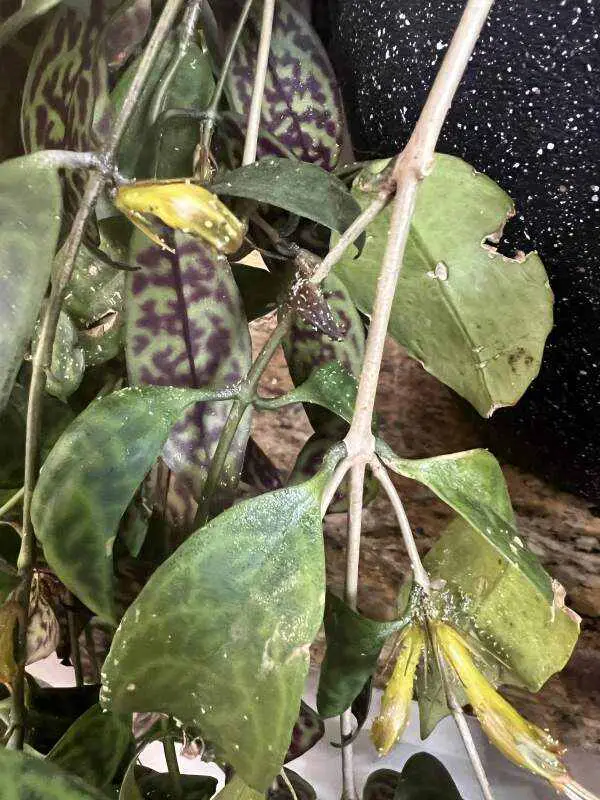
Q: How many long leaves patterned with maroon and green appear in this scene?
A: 4